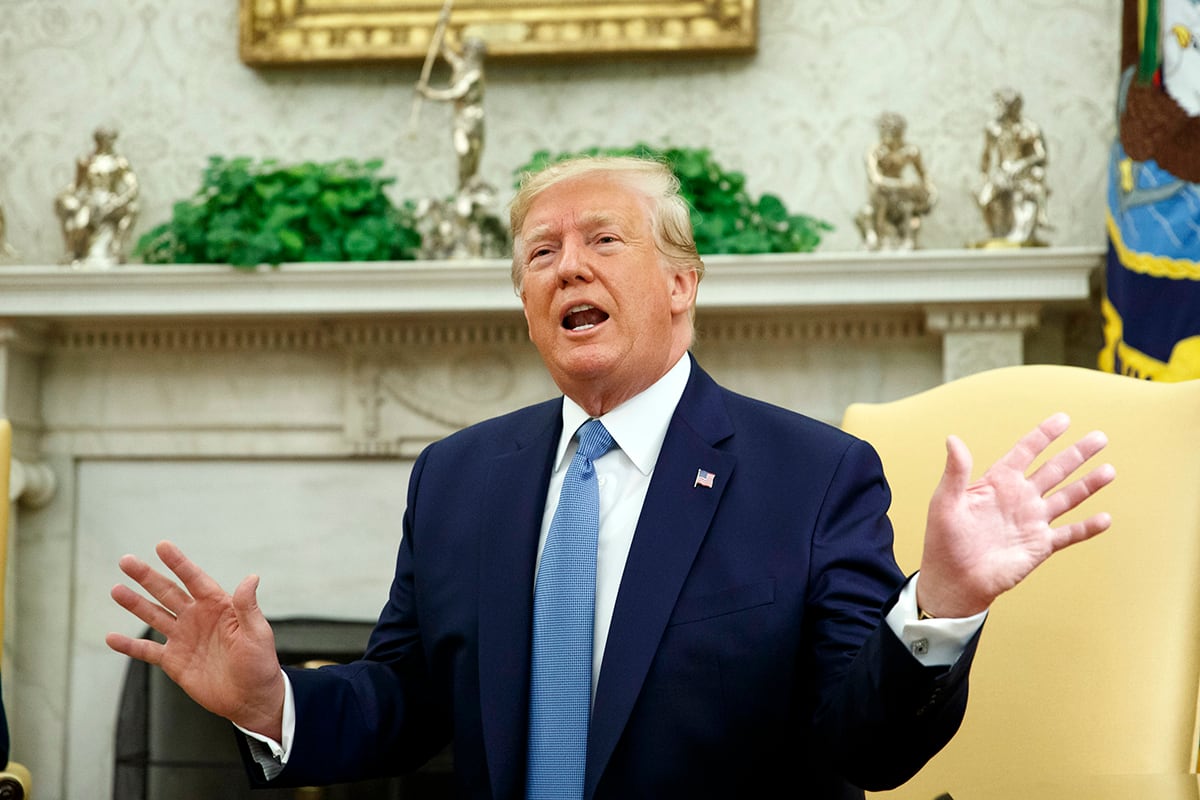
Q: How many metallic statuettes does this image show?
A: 4